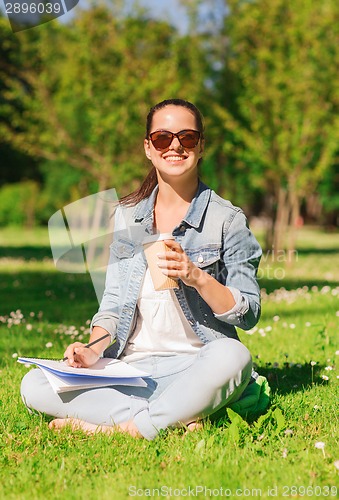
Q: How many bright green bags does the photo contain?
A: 1